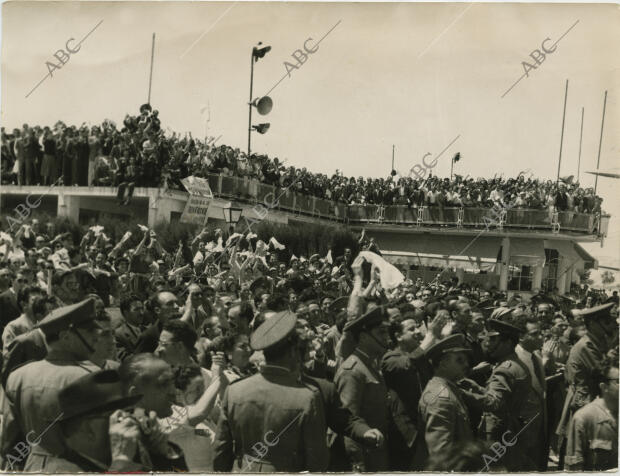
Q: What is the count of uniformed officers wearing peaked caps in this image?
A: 6